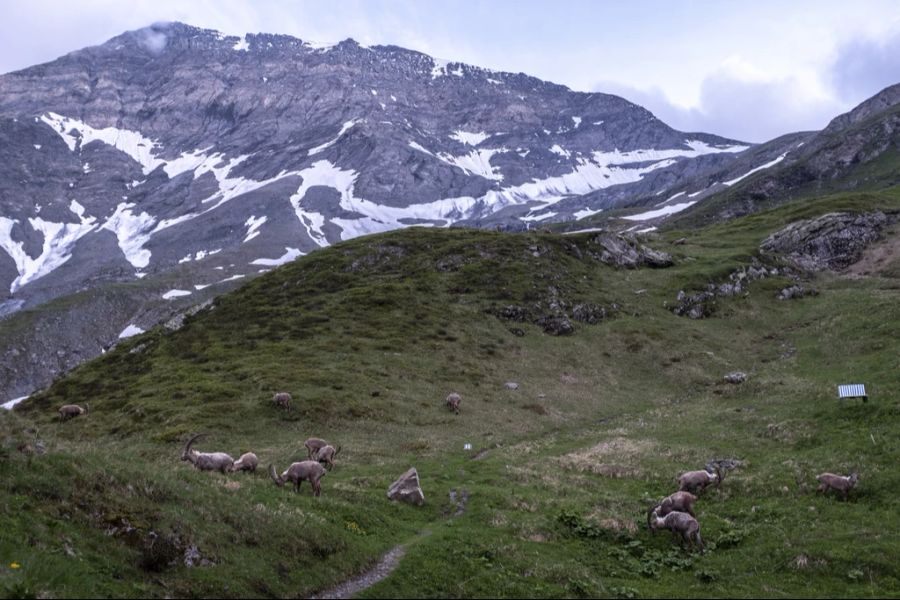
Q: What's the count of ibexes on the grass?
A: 12